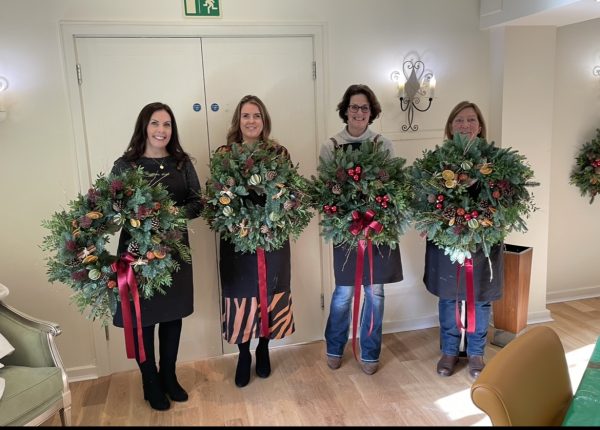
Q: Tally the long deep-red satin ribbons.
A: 4